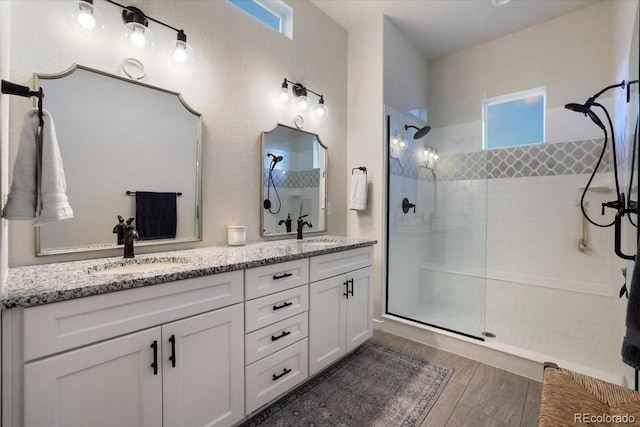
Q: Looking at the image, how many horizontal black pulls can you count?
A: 4